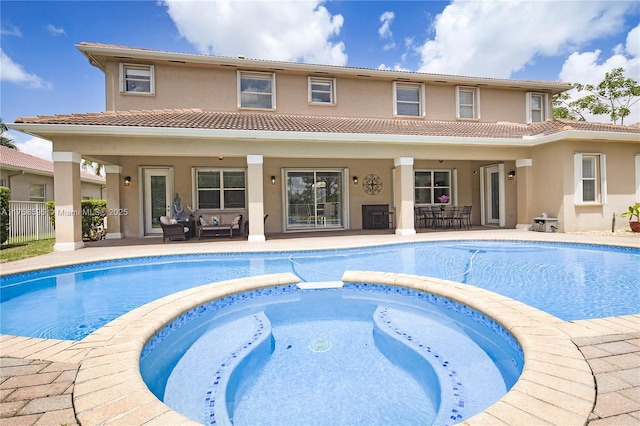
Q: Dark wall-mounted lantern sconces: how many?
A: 4